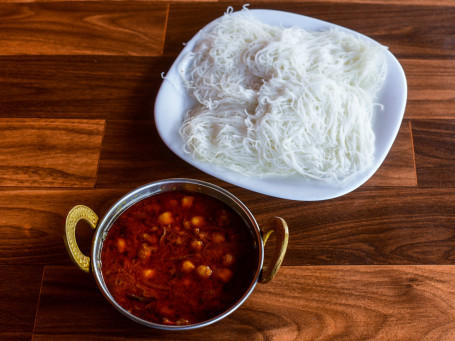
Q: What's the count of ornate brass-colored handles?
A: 2